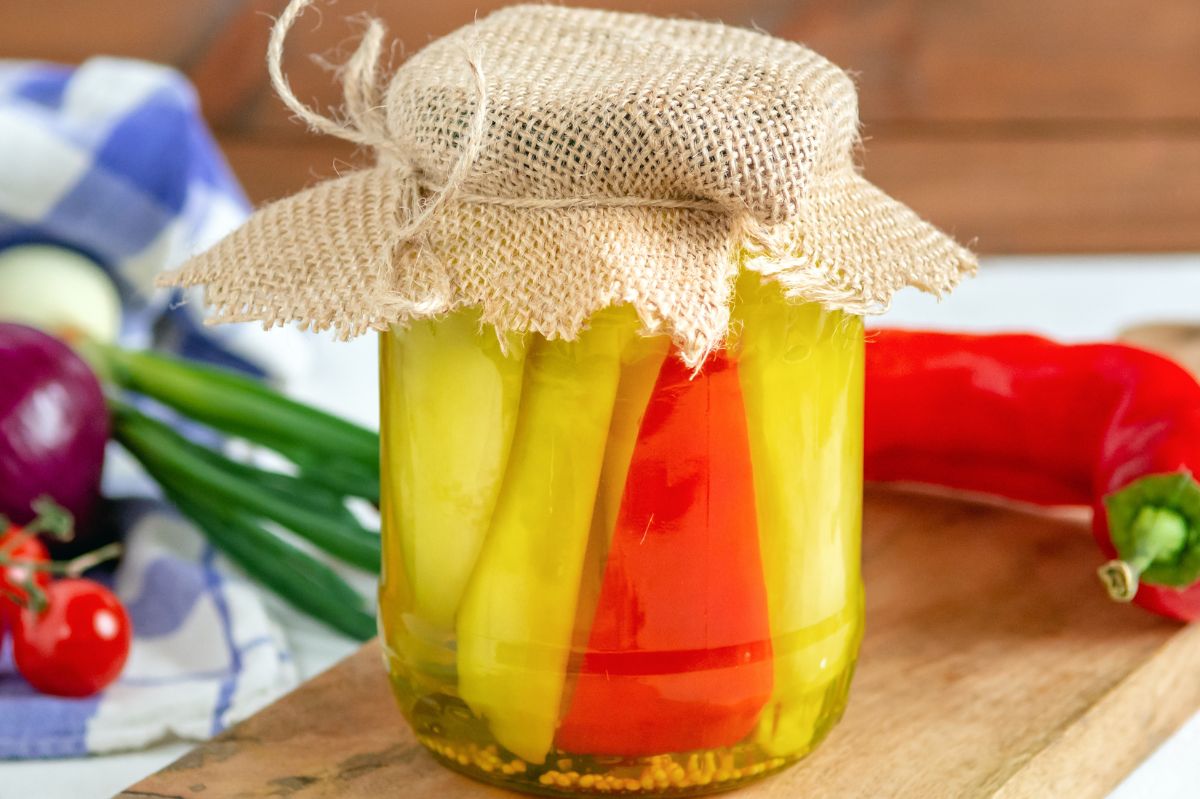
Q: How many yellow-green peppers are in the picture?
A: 3